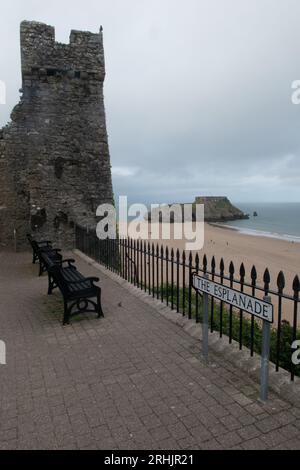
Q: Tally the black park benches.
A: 3